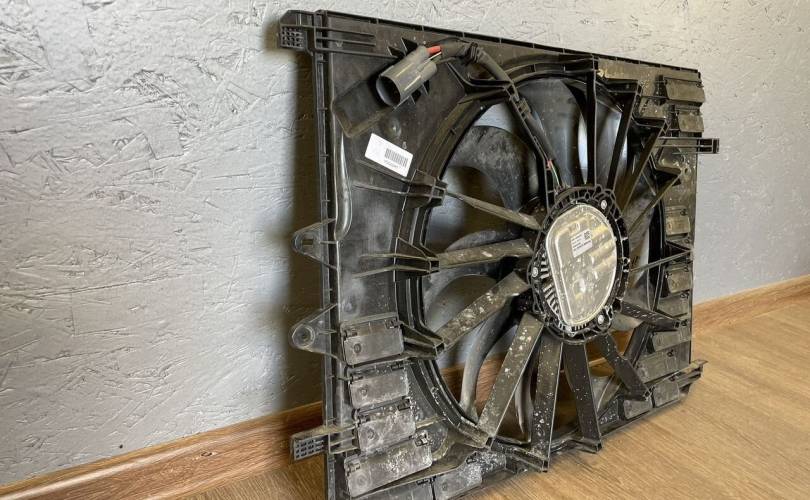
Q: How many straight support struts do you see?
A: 14